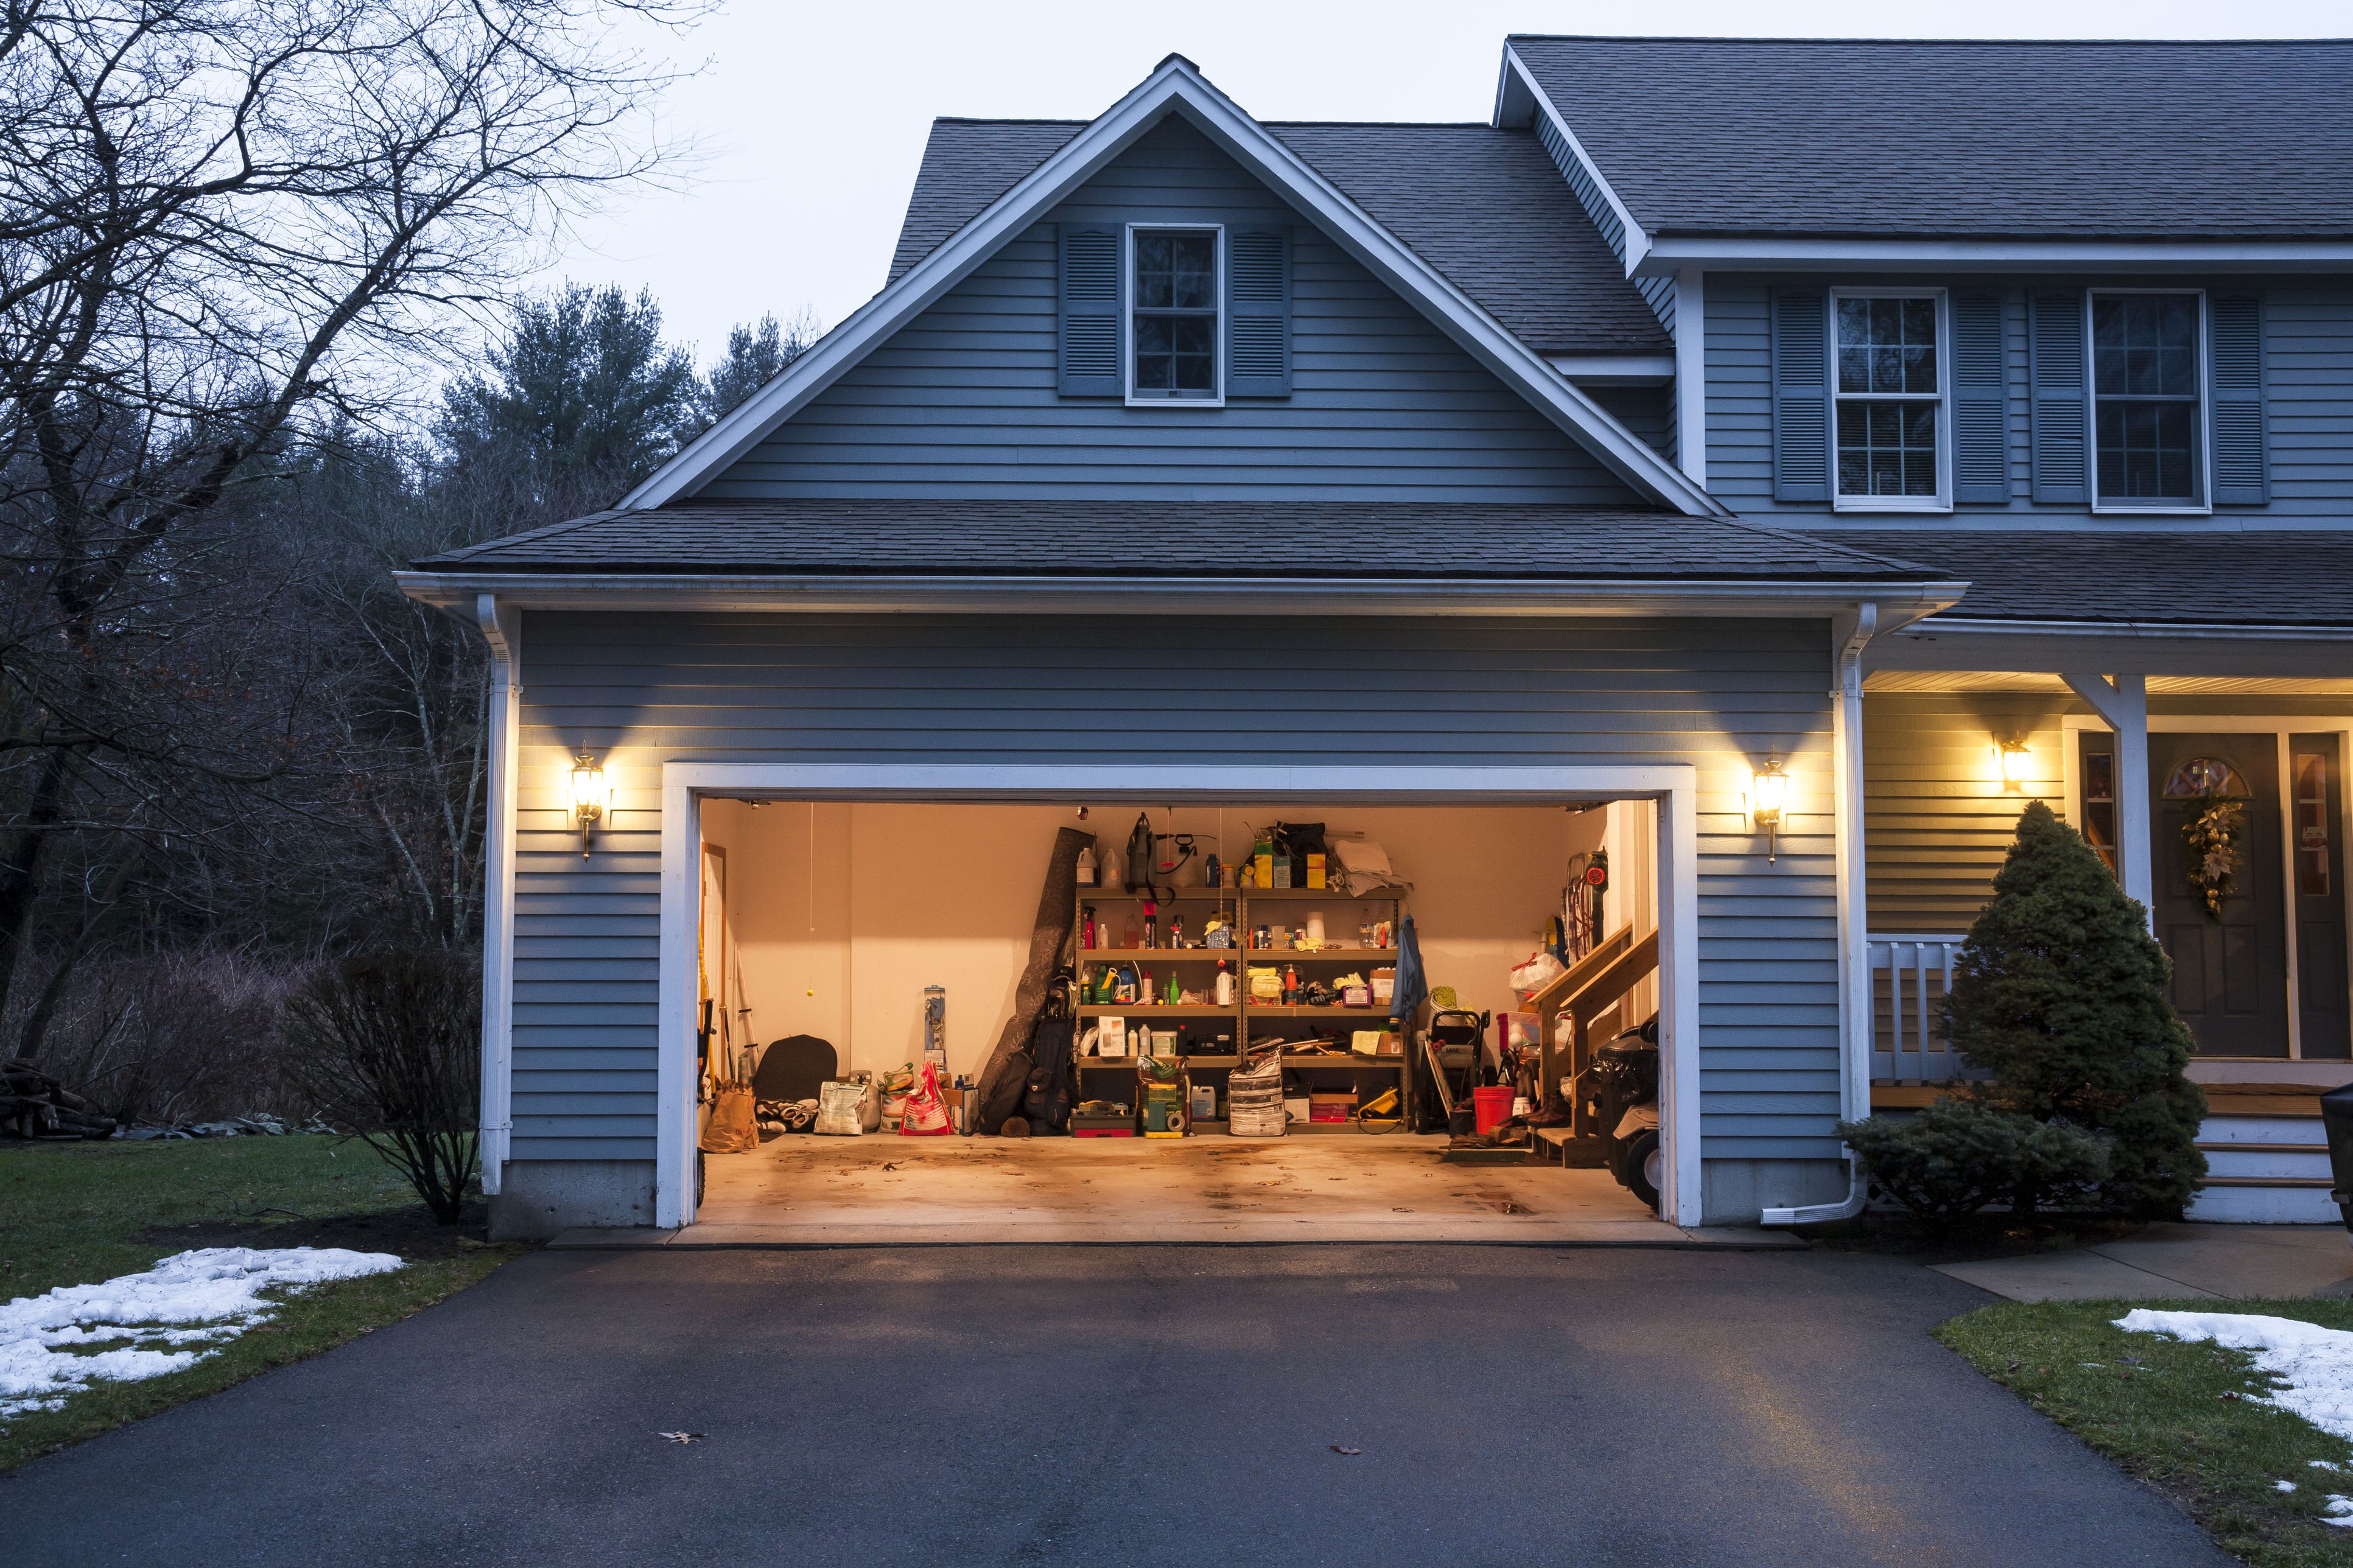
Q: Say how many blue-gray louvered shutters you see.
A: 6